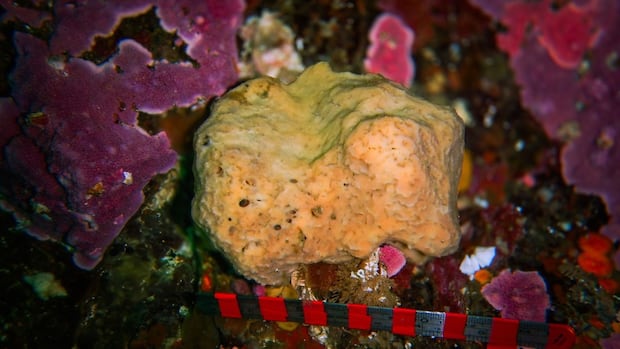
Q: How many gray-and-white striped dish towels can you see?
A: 0